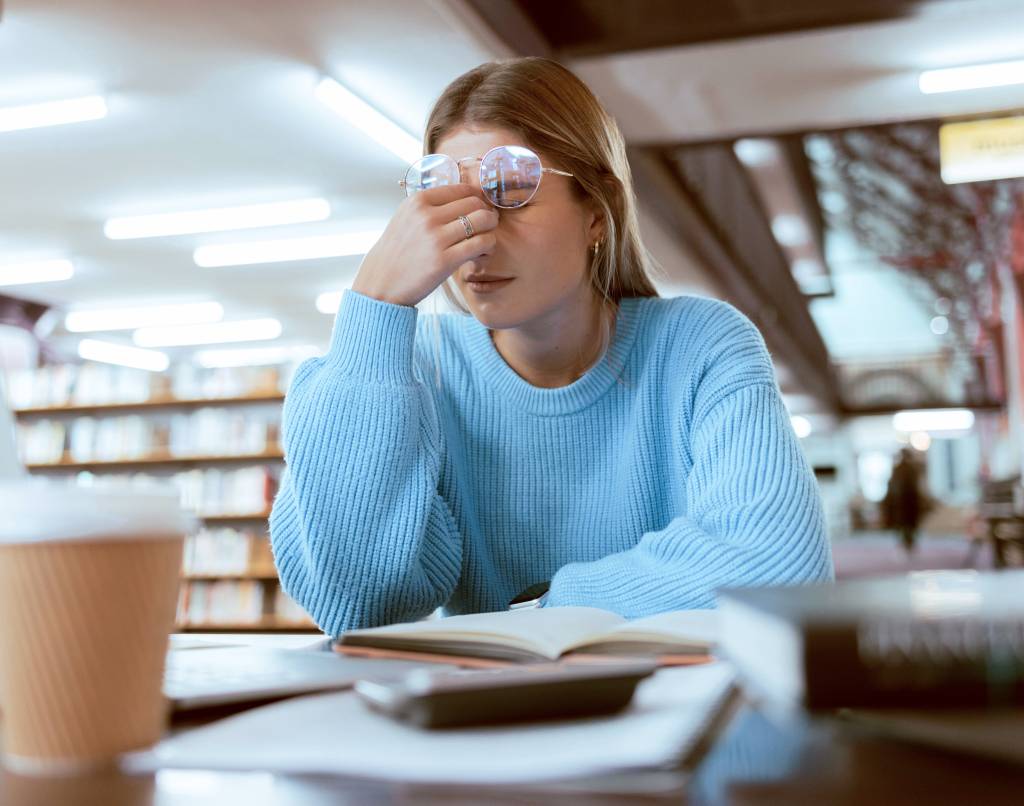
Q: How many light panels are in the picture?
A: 12